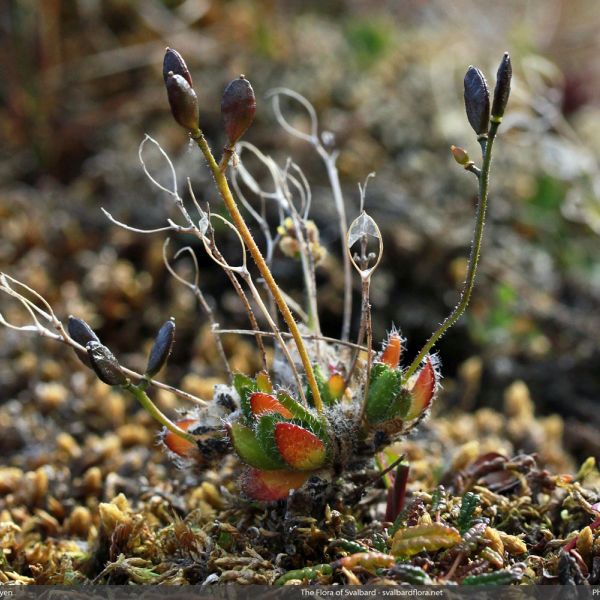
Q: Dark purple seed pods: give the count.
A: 8